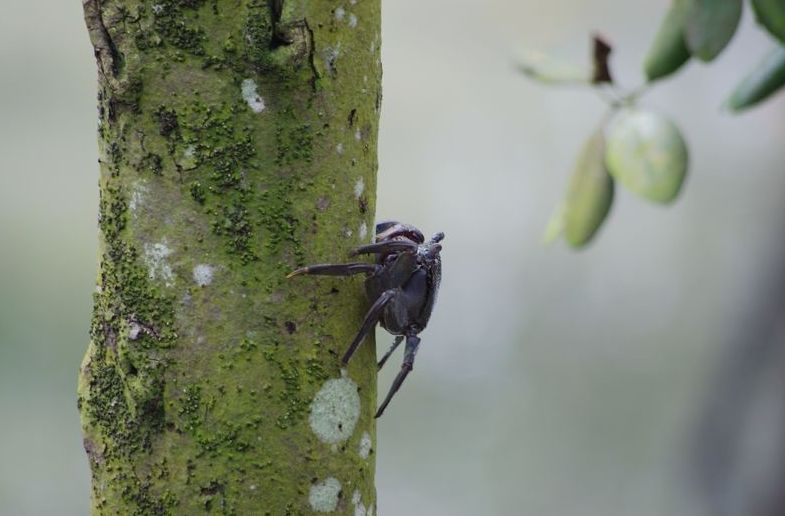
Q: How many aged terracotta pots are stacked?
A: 0